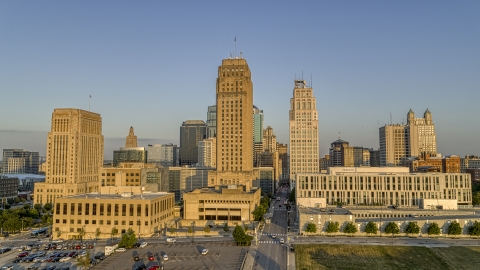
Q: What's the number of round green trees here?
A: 9